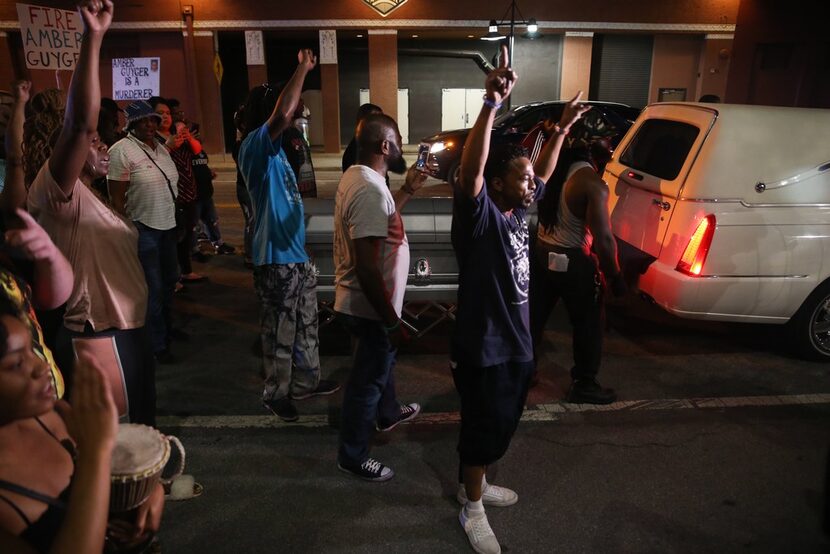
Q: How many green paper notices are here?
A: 0